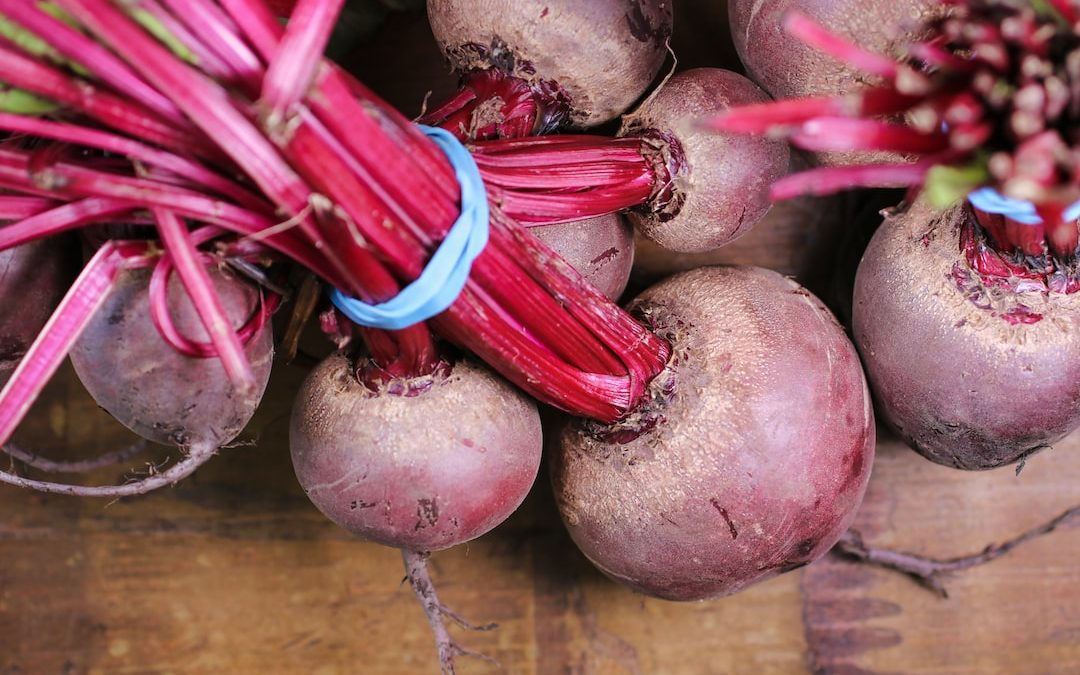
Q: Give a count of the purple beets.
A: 9